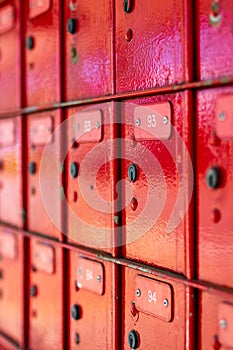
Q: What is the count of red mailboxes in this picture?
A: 15